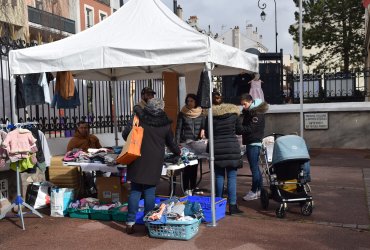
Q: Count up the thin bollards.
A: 0